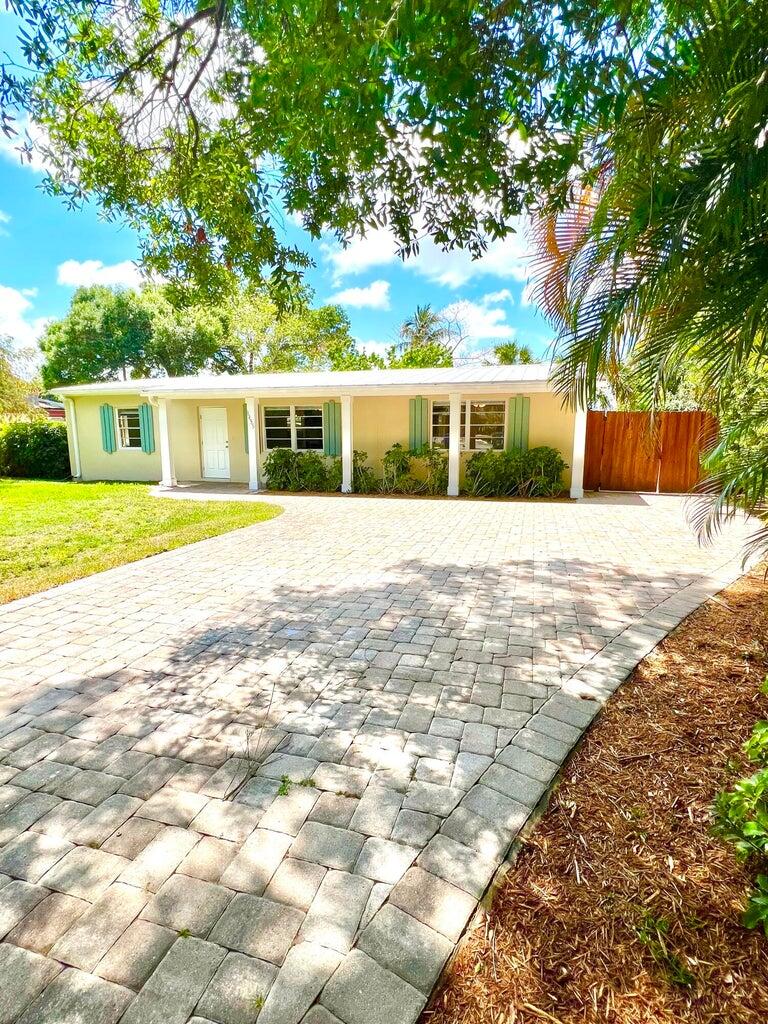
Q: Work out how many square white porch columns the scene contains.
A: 5